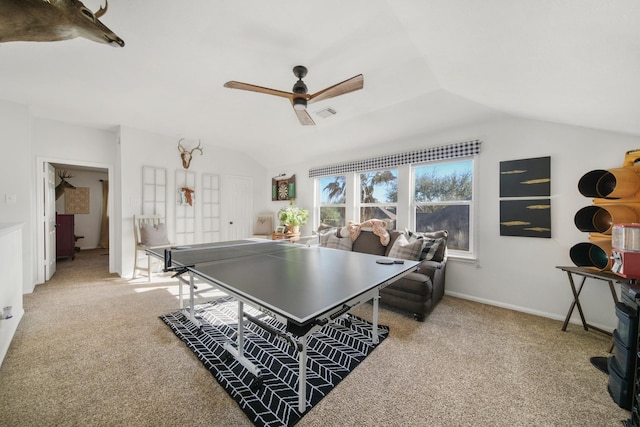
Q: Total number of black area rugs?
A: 1